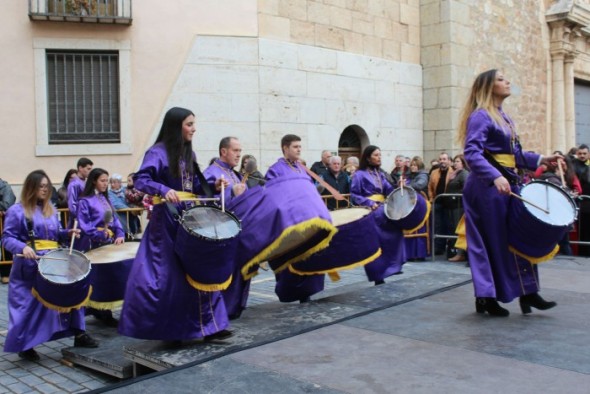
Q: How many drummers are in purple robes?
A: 8